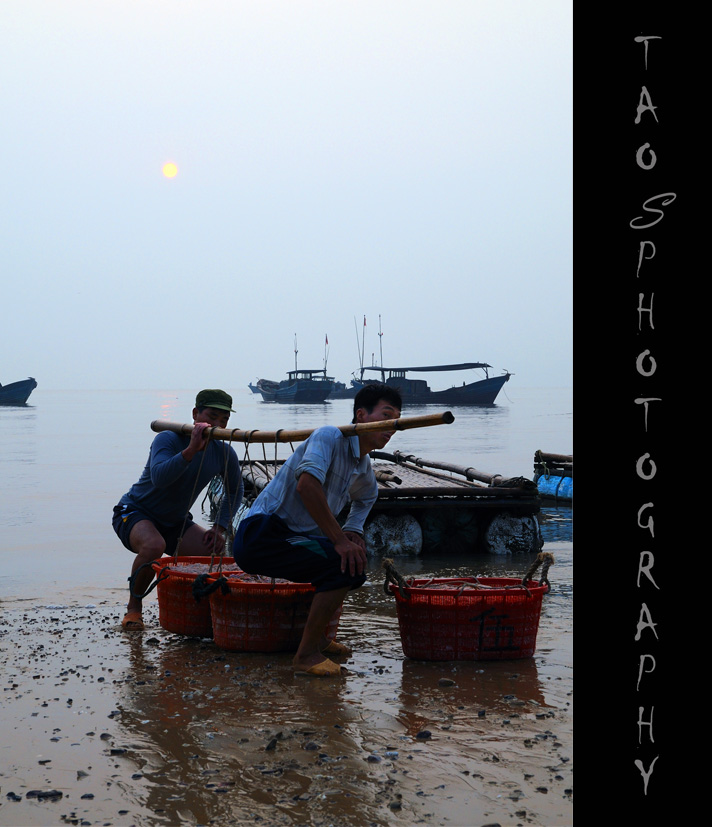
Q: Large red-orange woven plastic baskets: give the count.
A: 3